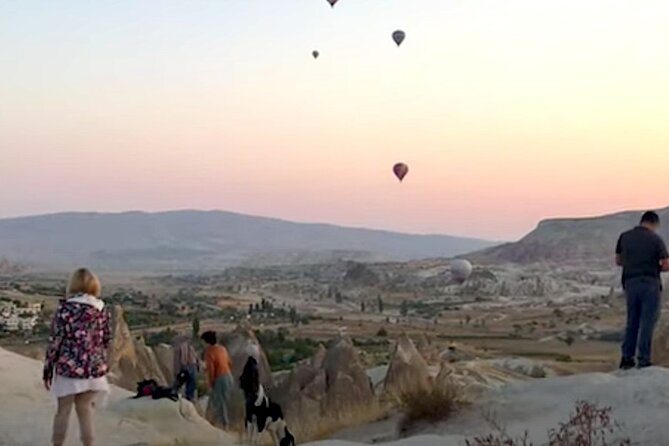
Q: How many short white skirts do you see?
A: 1